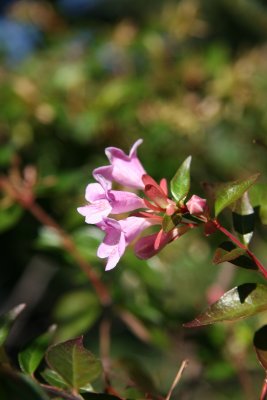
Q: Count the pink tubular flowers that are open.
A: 3